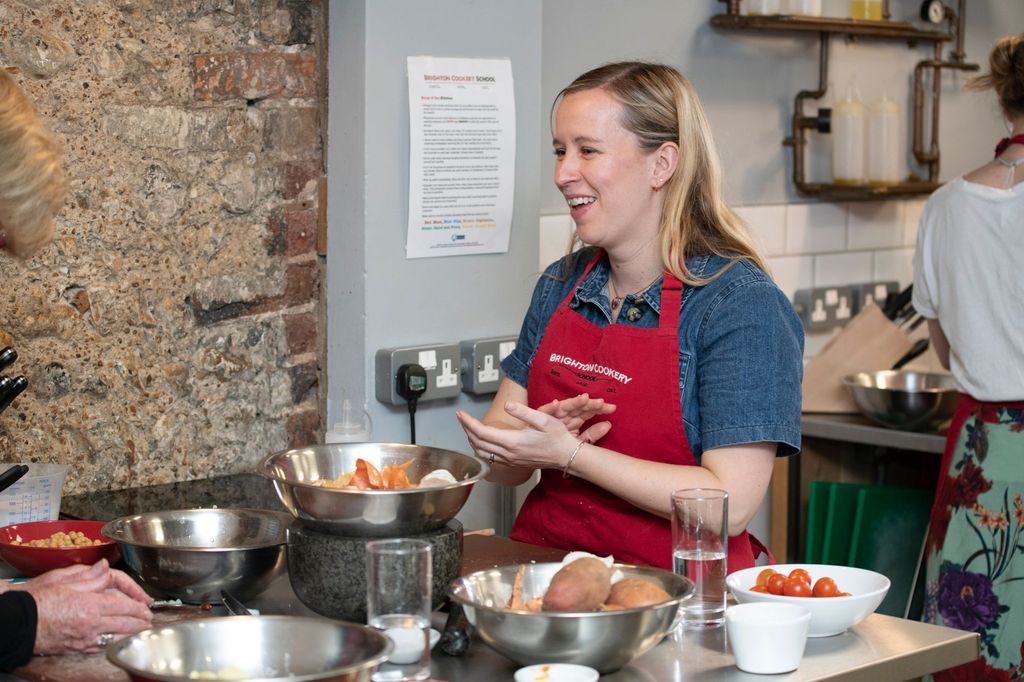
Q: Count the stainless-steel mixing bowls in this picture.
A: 5